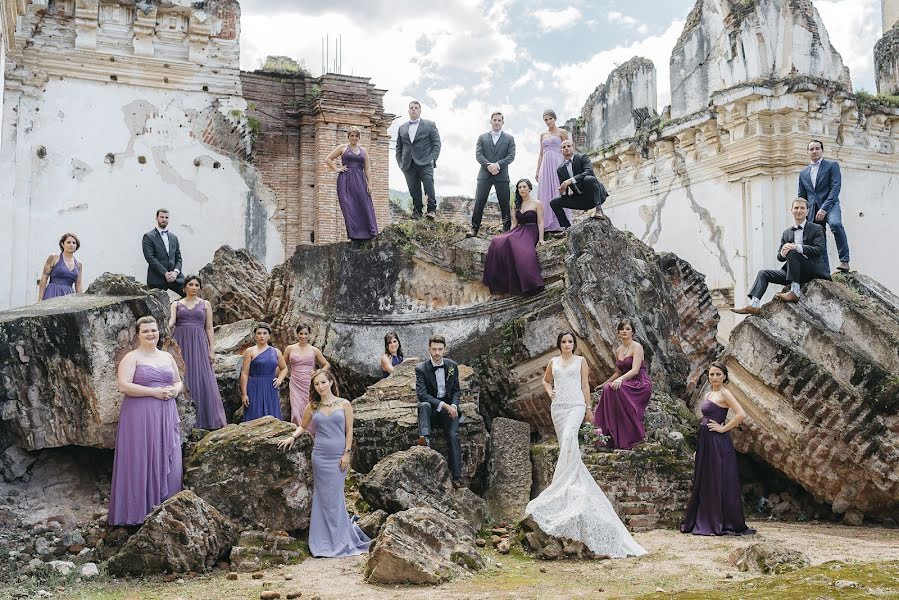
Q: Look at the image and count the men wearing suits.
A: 7